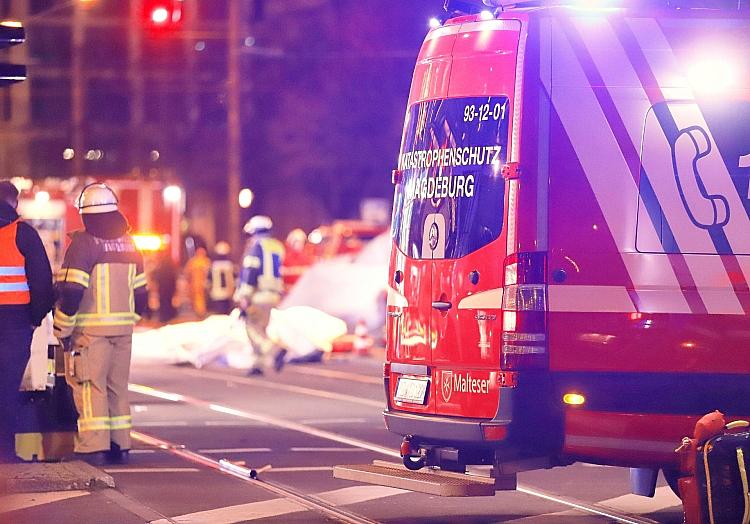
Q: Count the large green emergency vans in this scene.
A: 0